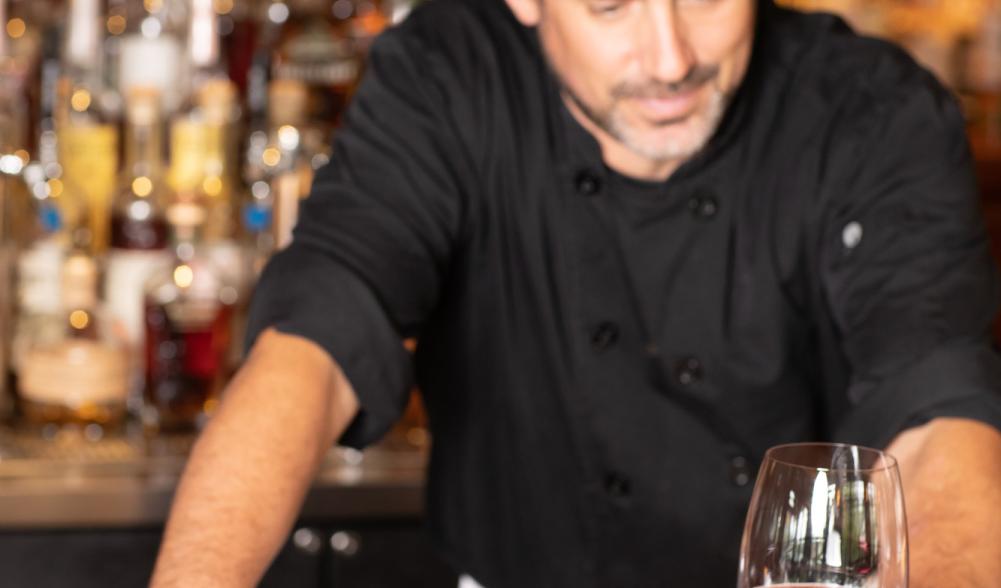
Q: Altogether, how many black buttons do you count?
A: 6